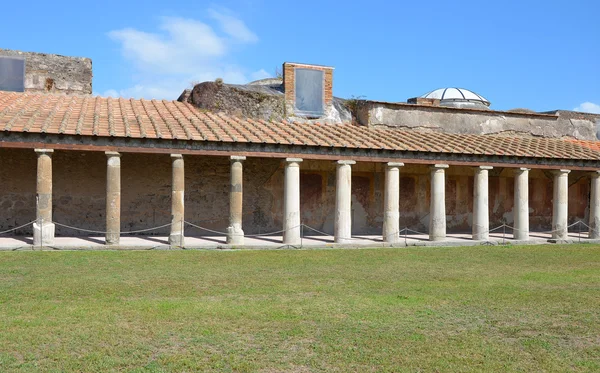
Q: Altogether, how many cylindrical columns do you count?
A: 12